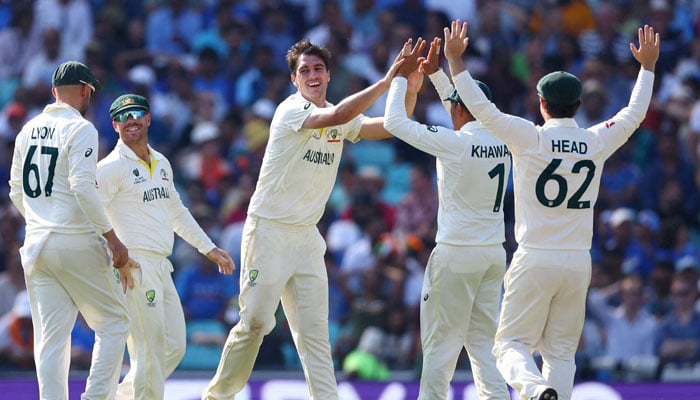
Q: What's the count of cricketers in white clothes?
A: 5